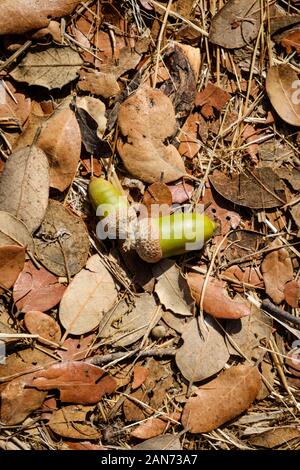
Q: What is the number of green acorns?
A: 2